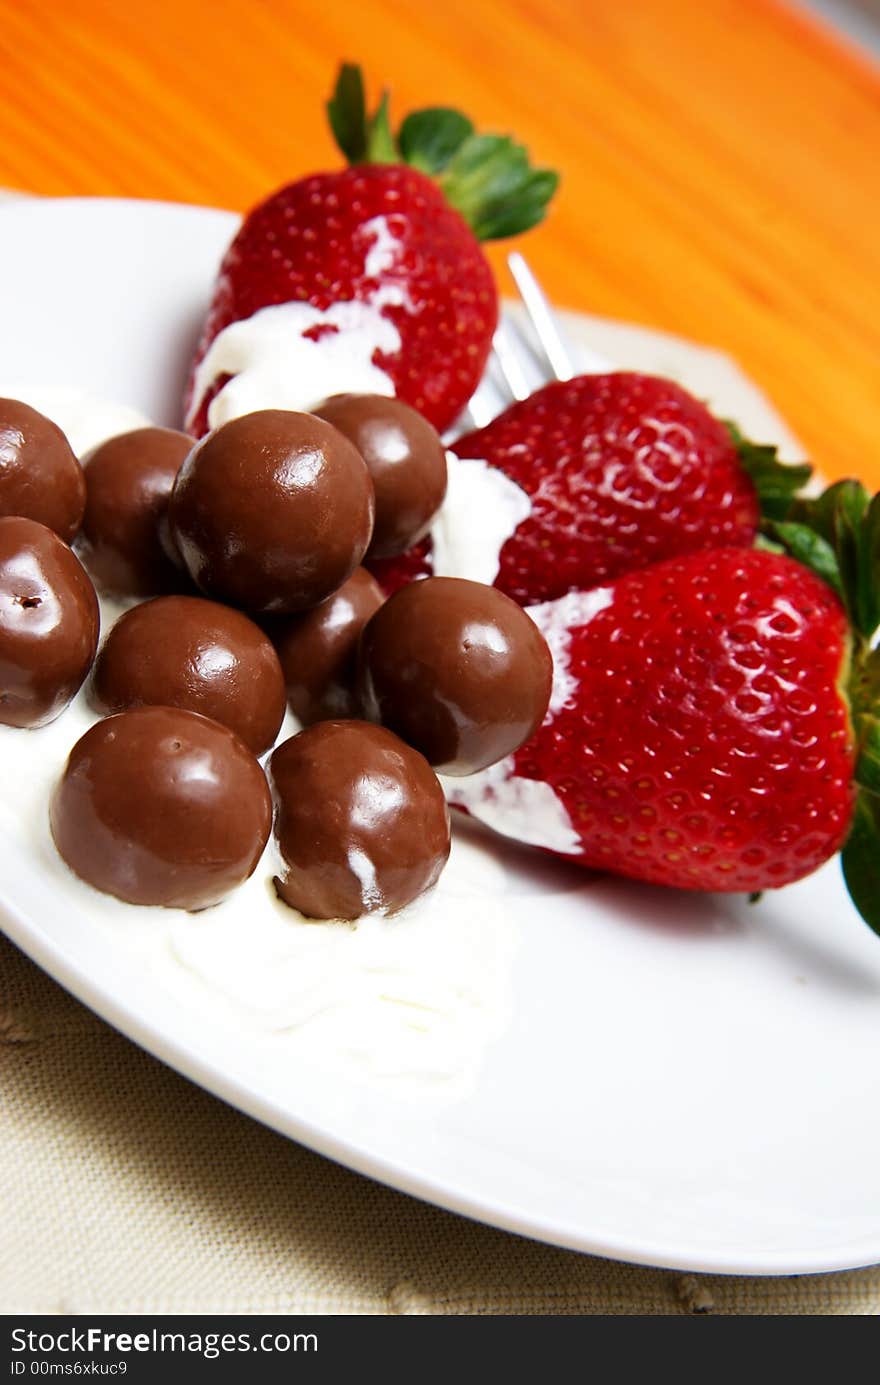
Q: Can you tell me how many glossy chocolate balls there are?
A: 10